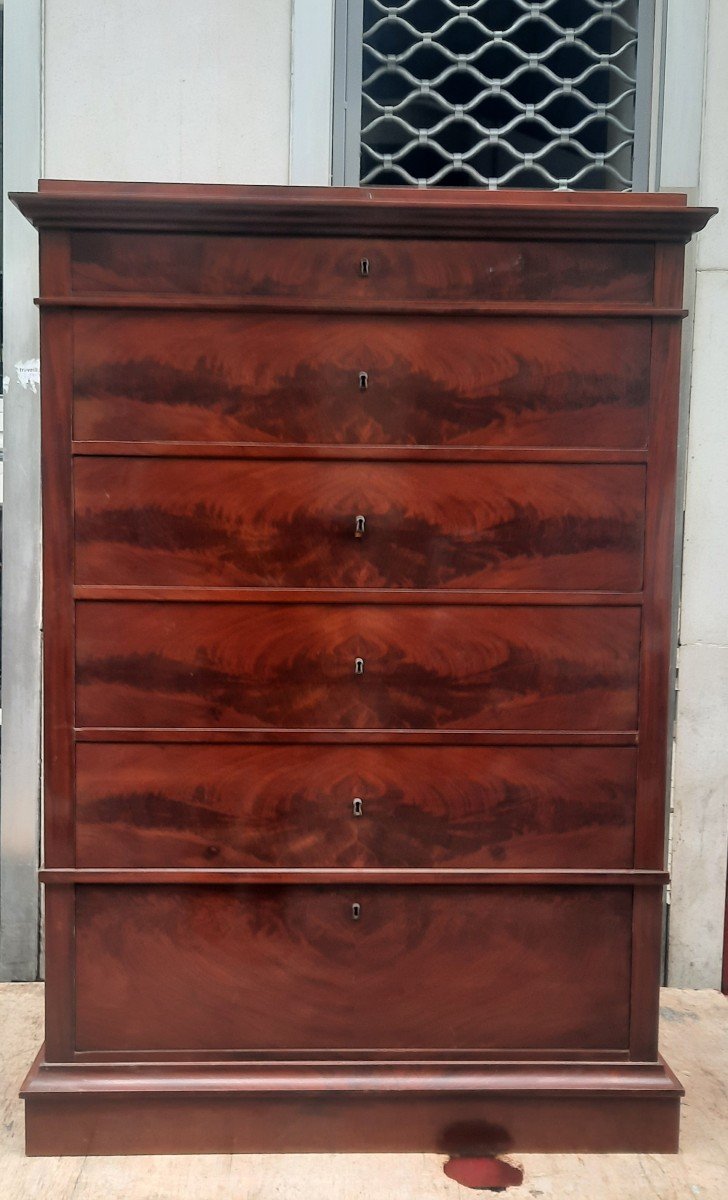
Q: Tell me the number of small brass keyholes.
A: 6